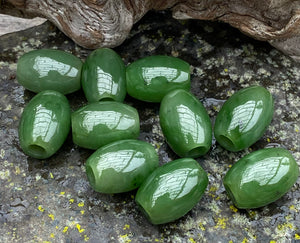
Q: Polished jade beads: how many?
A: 10